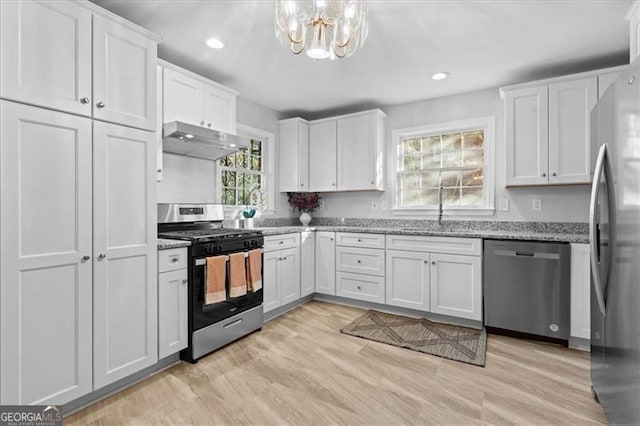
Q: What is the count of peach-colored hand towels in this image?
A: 3